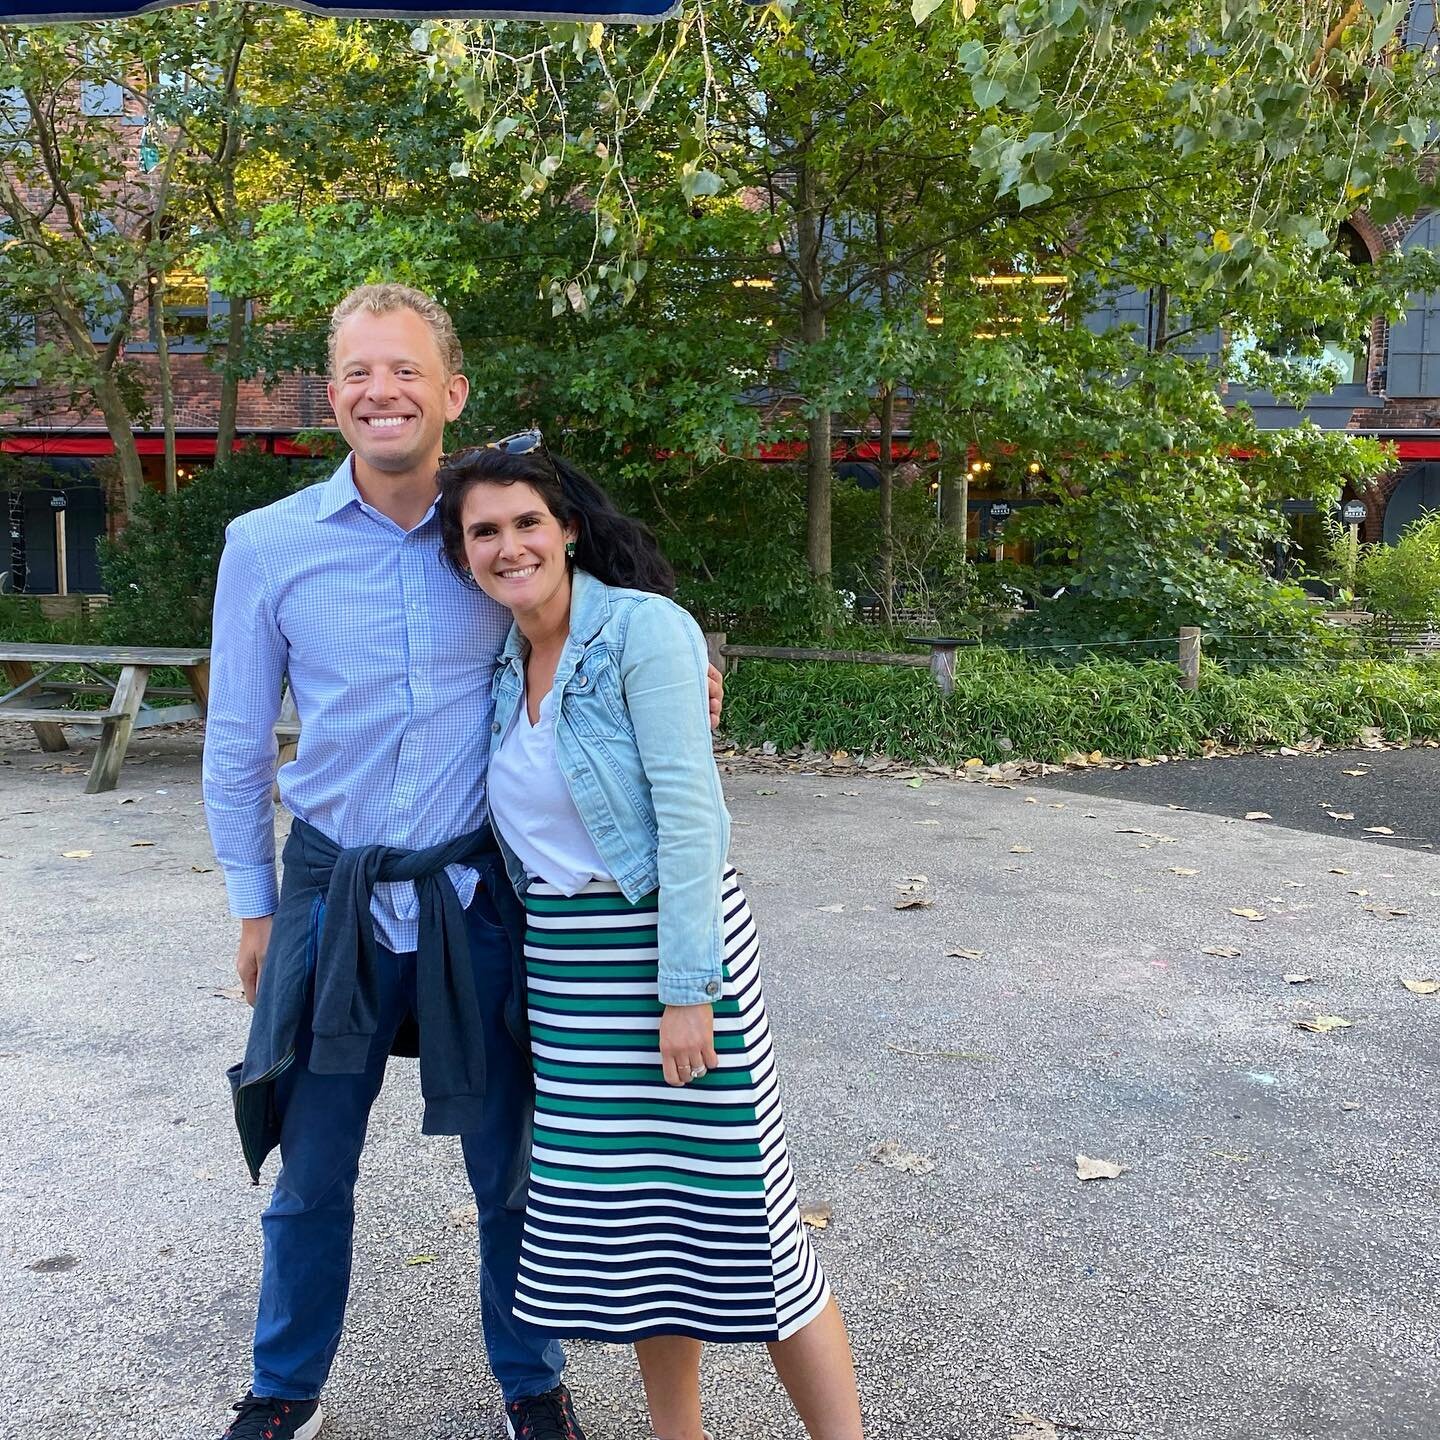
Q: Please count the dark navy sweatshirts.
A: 1